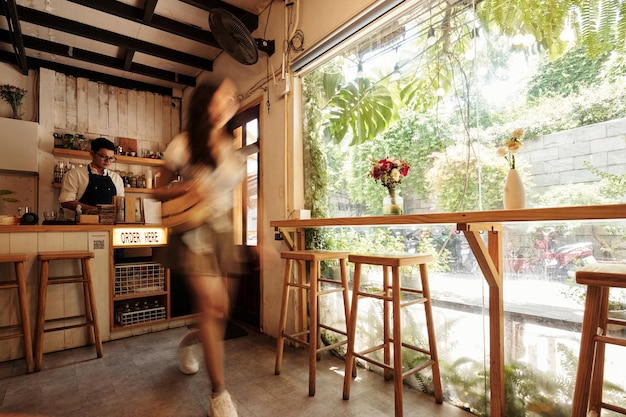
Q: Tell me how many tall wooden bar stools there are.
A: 5